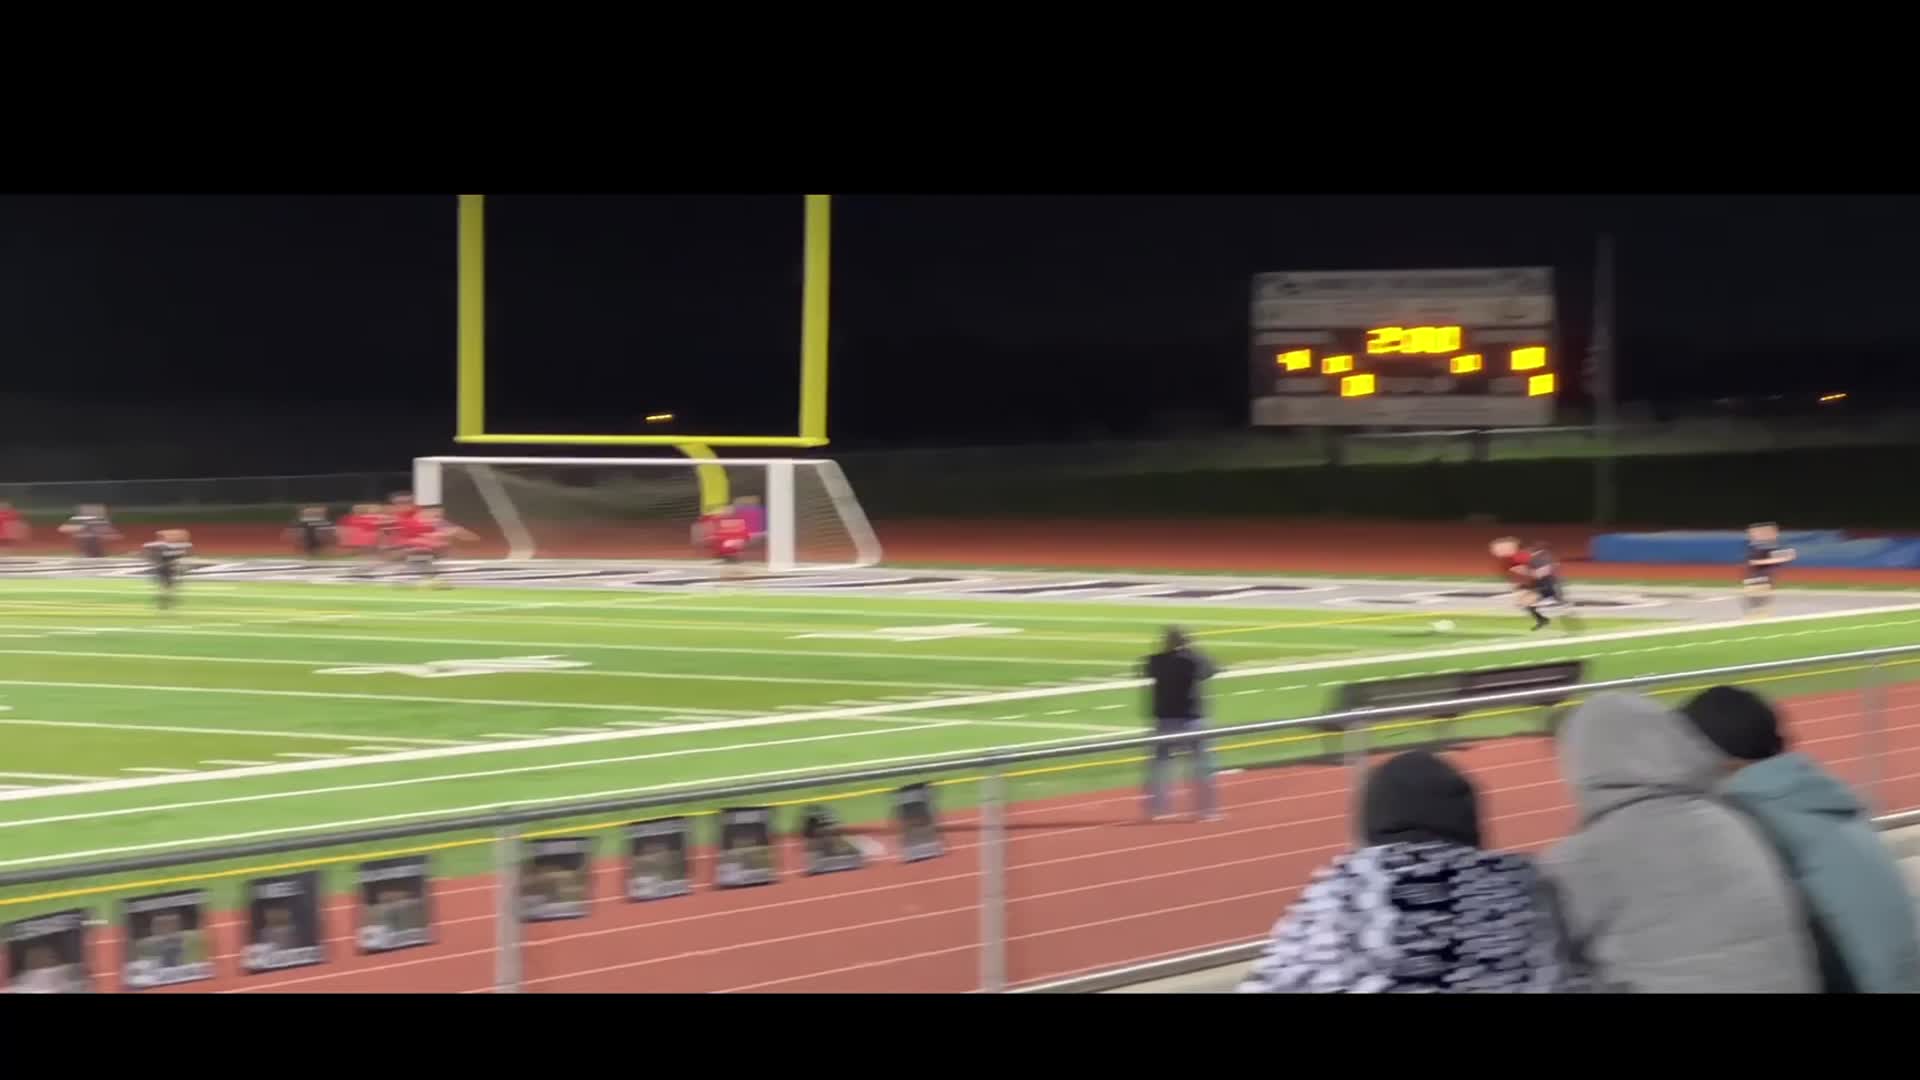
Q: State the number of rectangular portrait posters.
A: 9